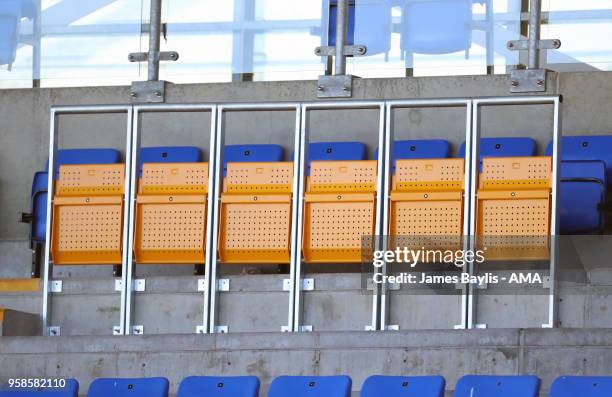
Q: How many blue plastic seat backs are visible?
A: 14